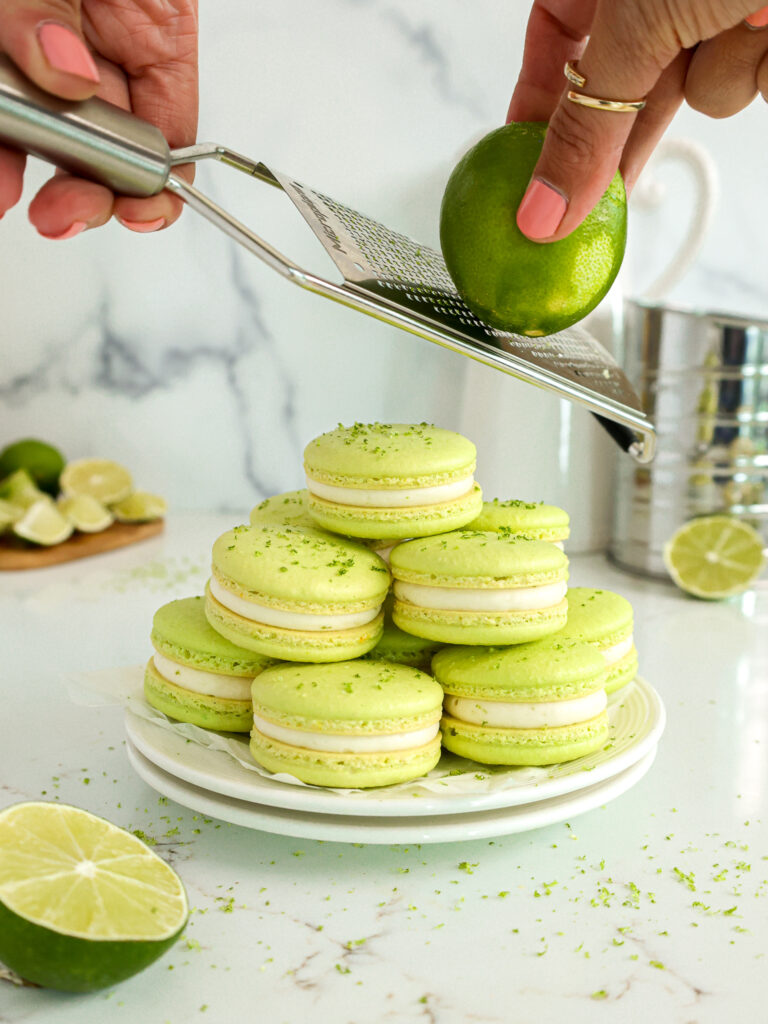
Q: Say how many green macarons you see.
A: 10